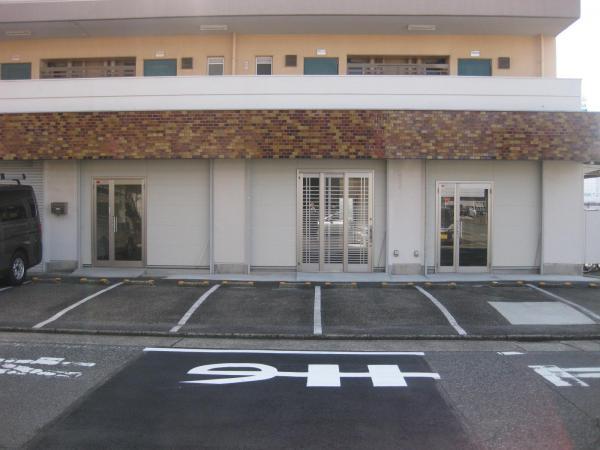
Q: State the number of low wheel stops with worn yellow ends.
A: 12